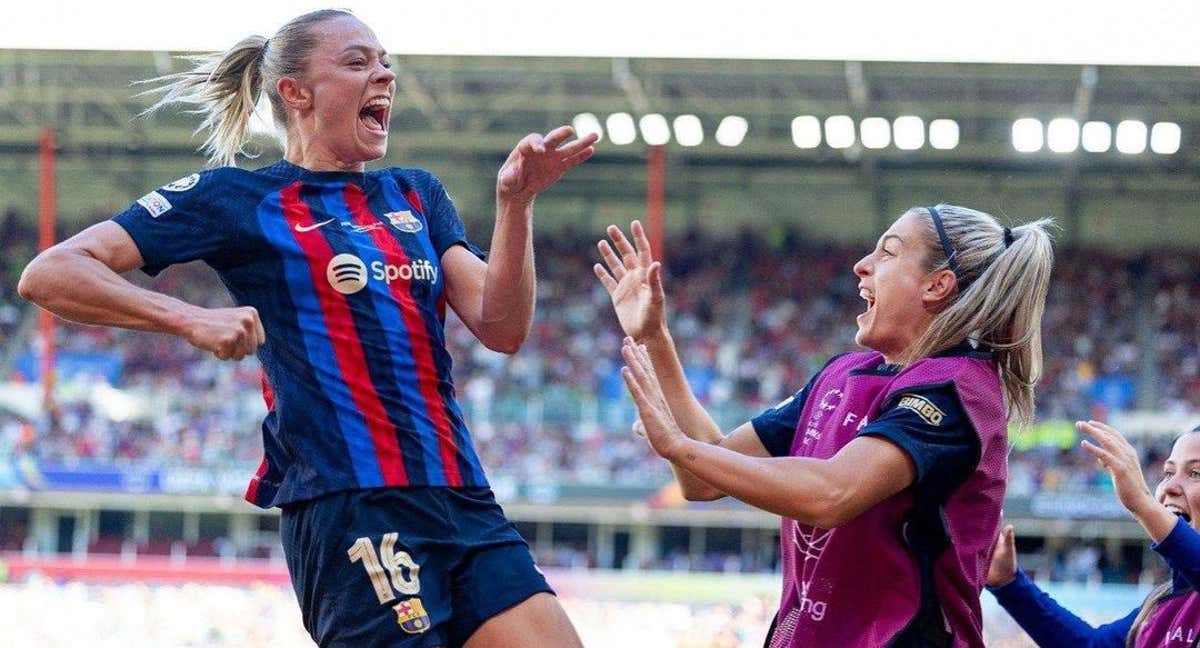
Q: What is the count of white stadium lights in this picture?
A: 15